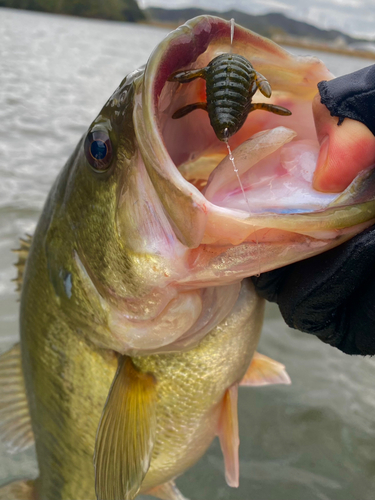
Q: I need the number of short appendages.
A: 4